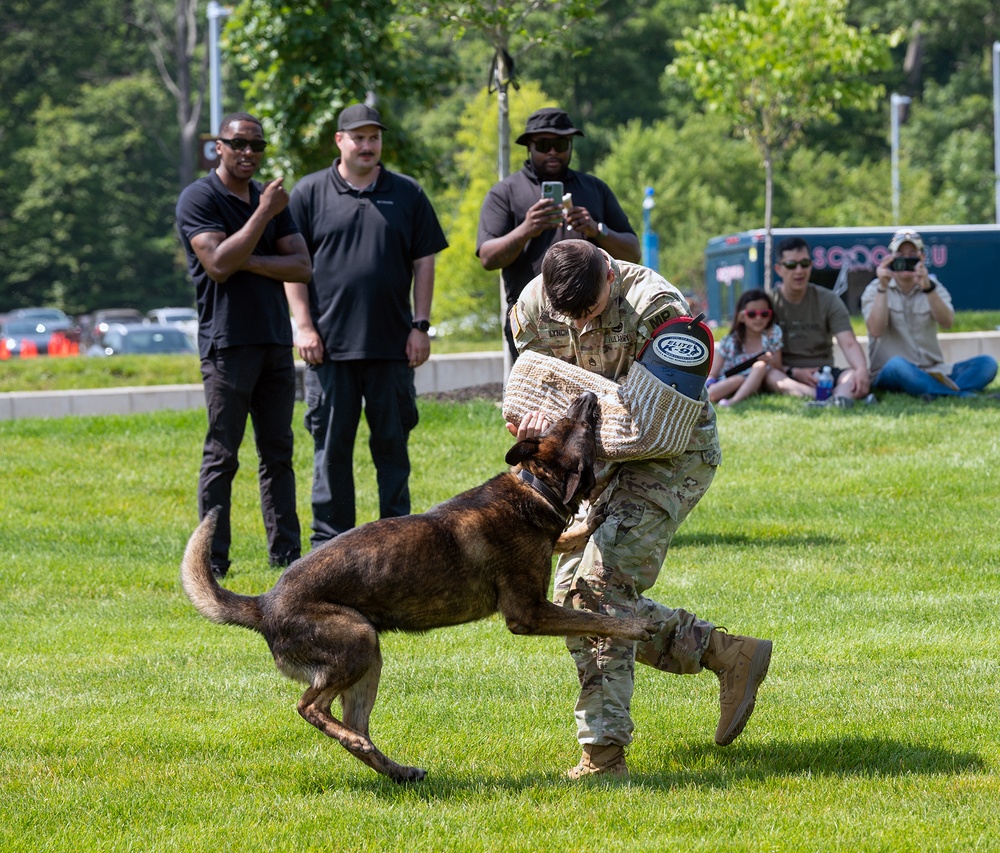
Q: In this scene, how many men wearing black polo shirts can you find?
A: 3